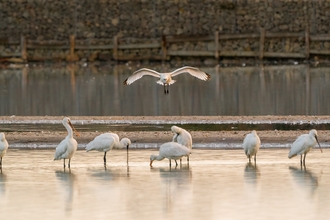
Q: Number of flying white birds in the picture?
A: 1